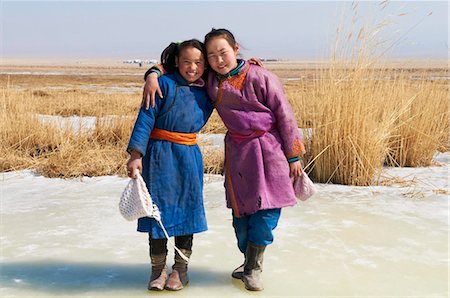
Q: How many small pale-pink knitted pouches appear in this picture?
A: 1